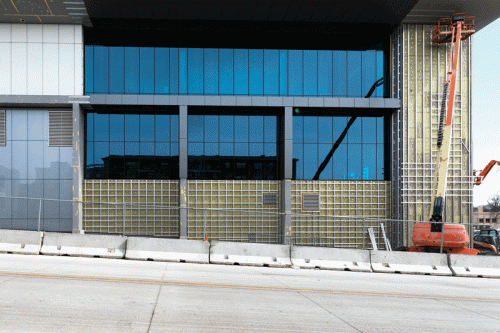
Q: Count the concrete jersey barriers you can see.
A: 7